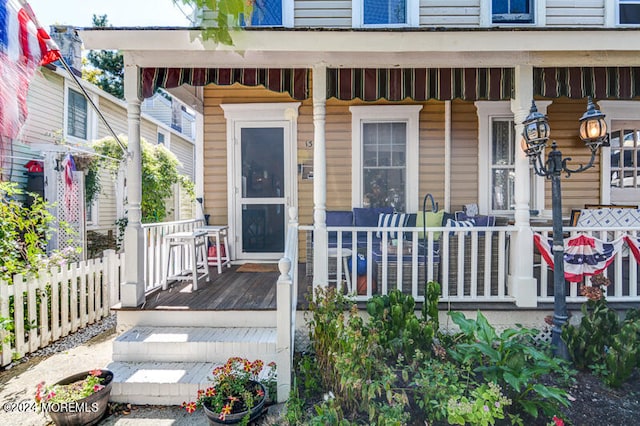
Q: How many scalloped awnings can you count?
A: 3